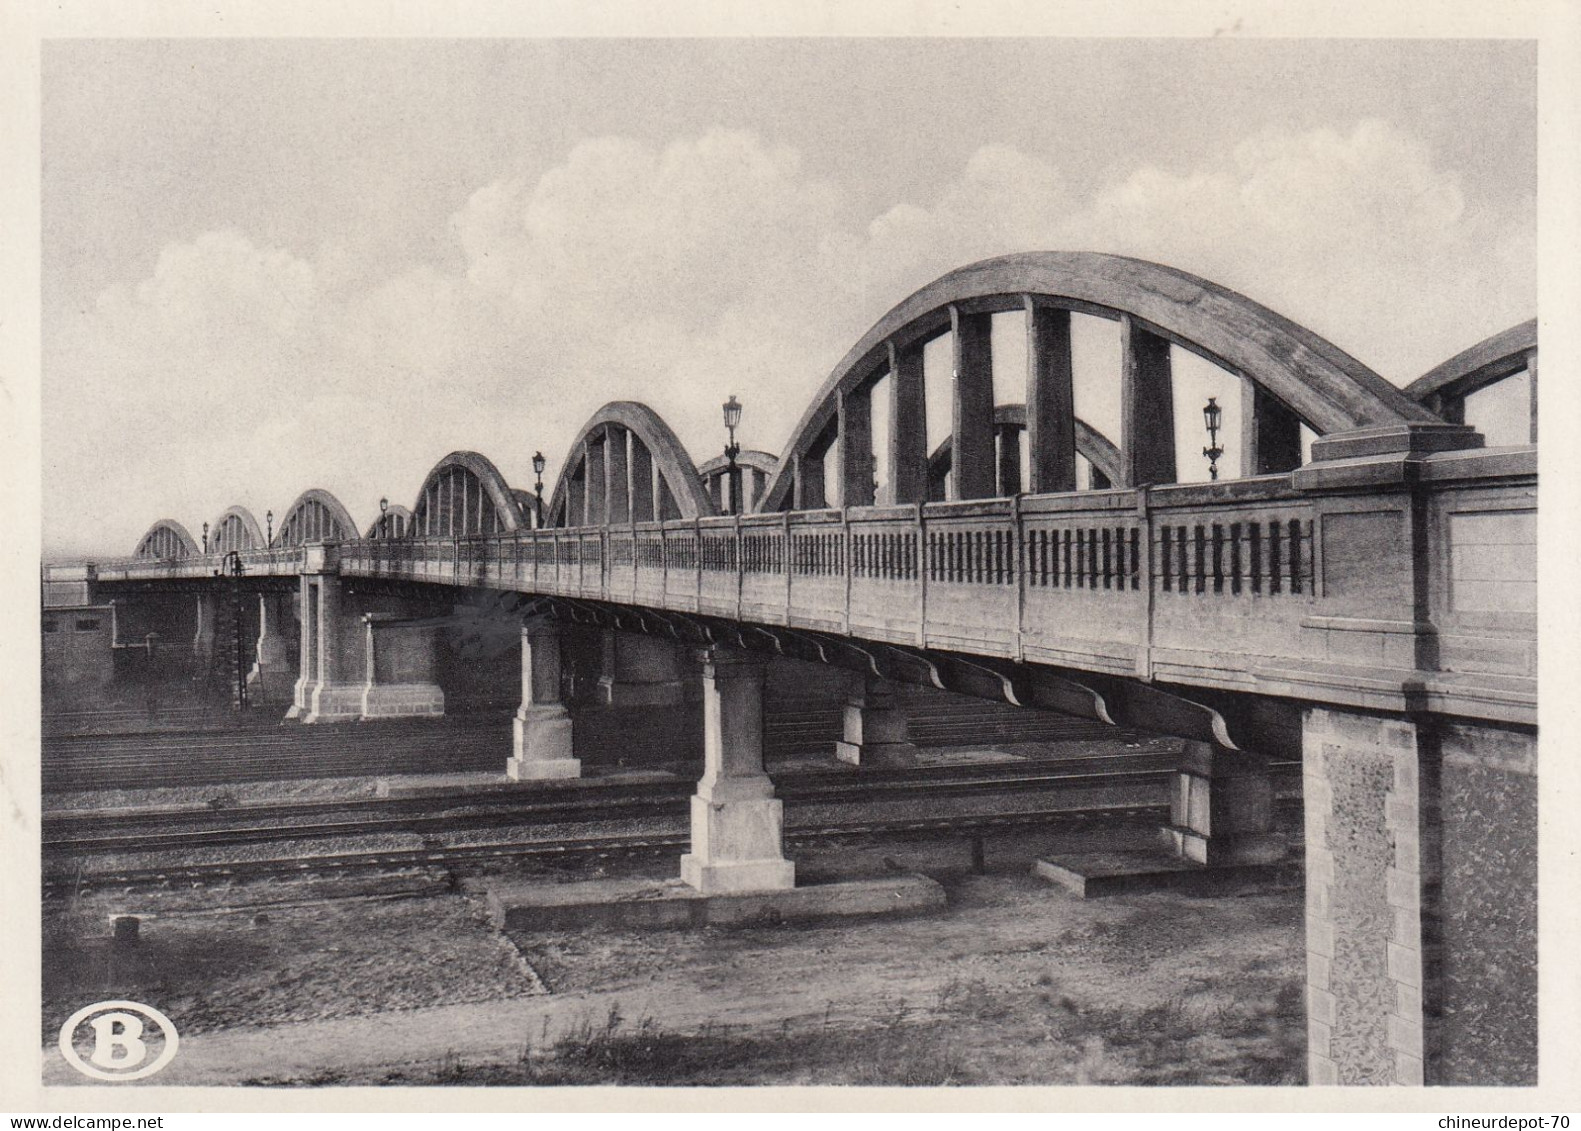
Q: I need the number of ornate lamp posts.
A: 6